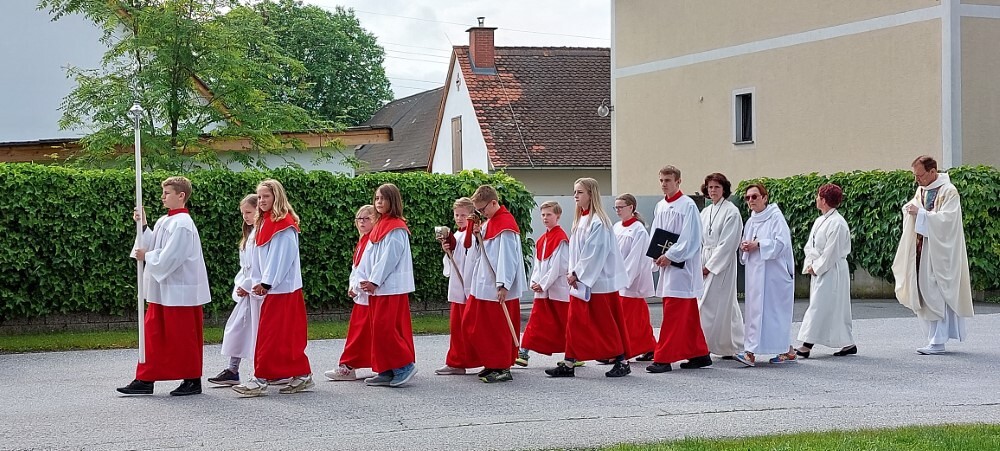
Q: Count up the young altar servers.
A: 11